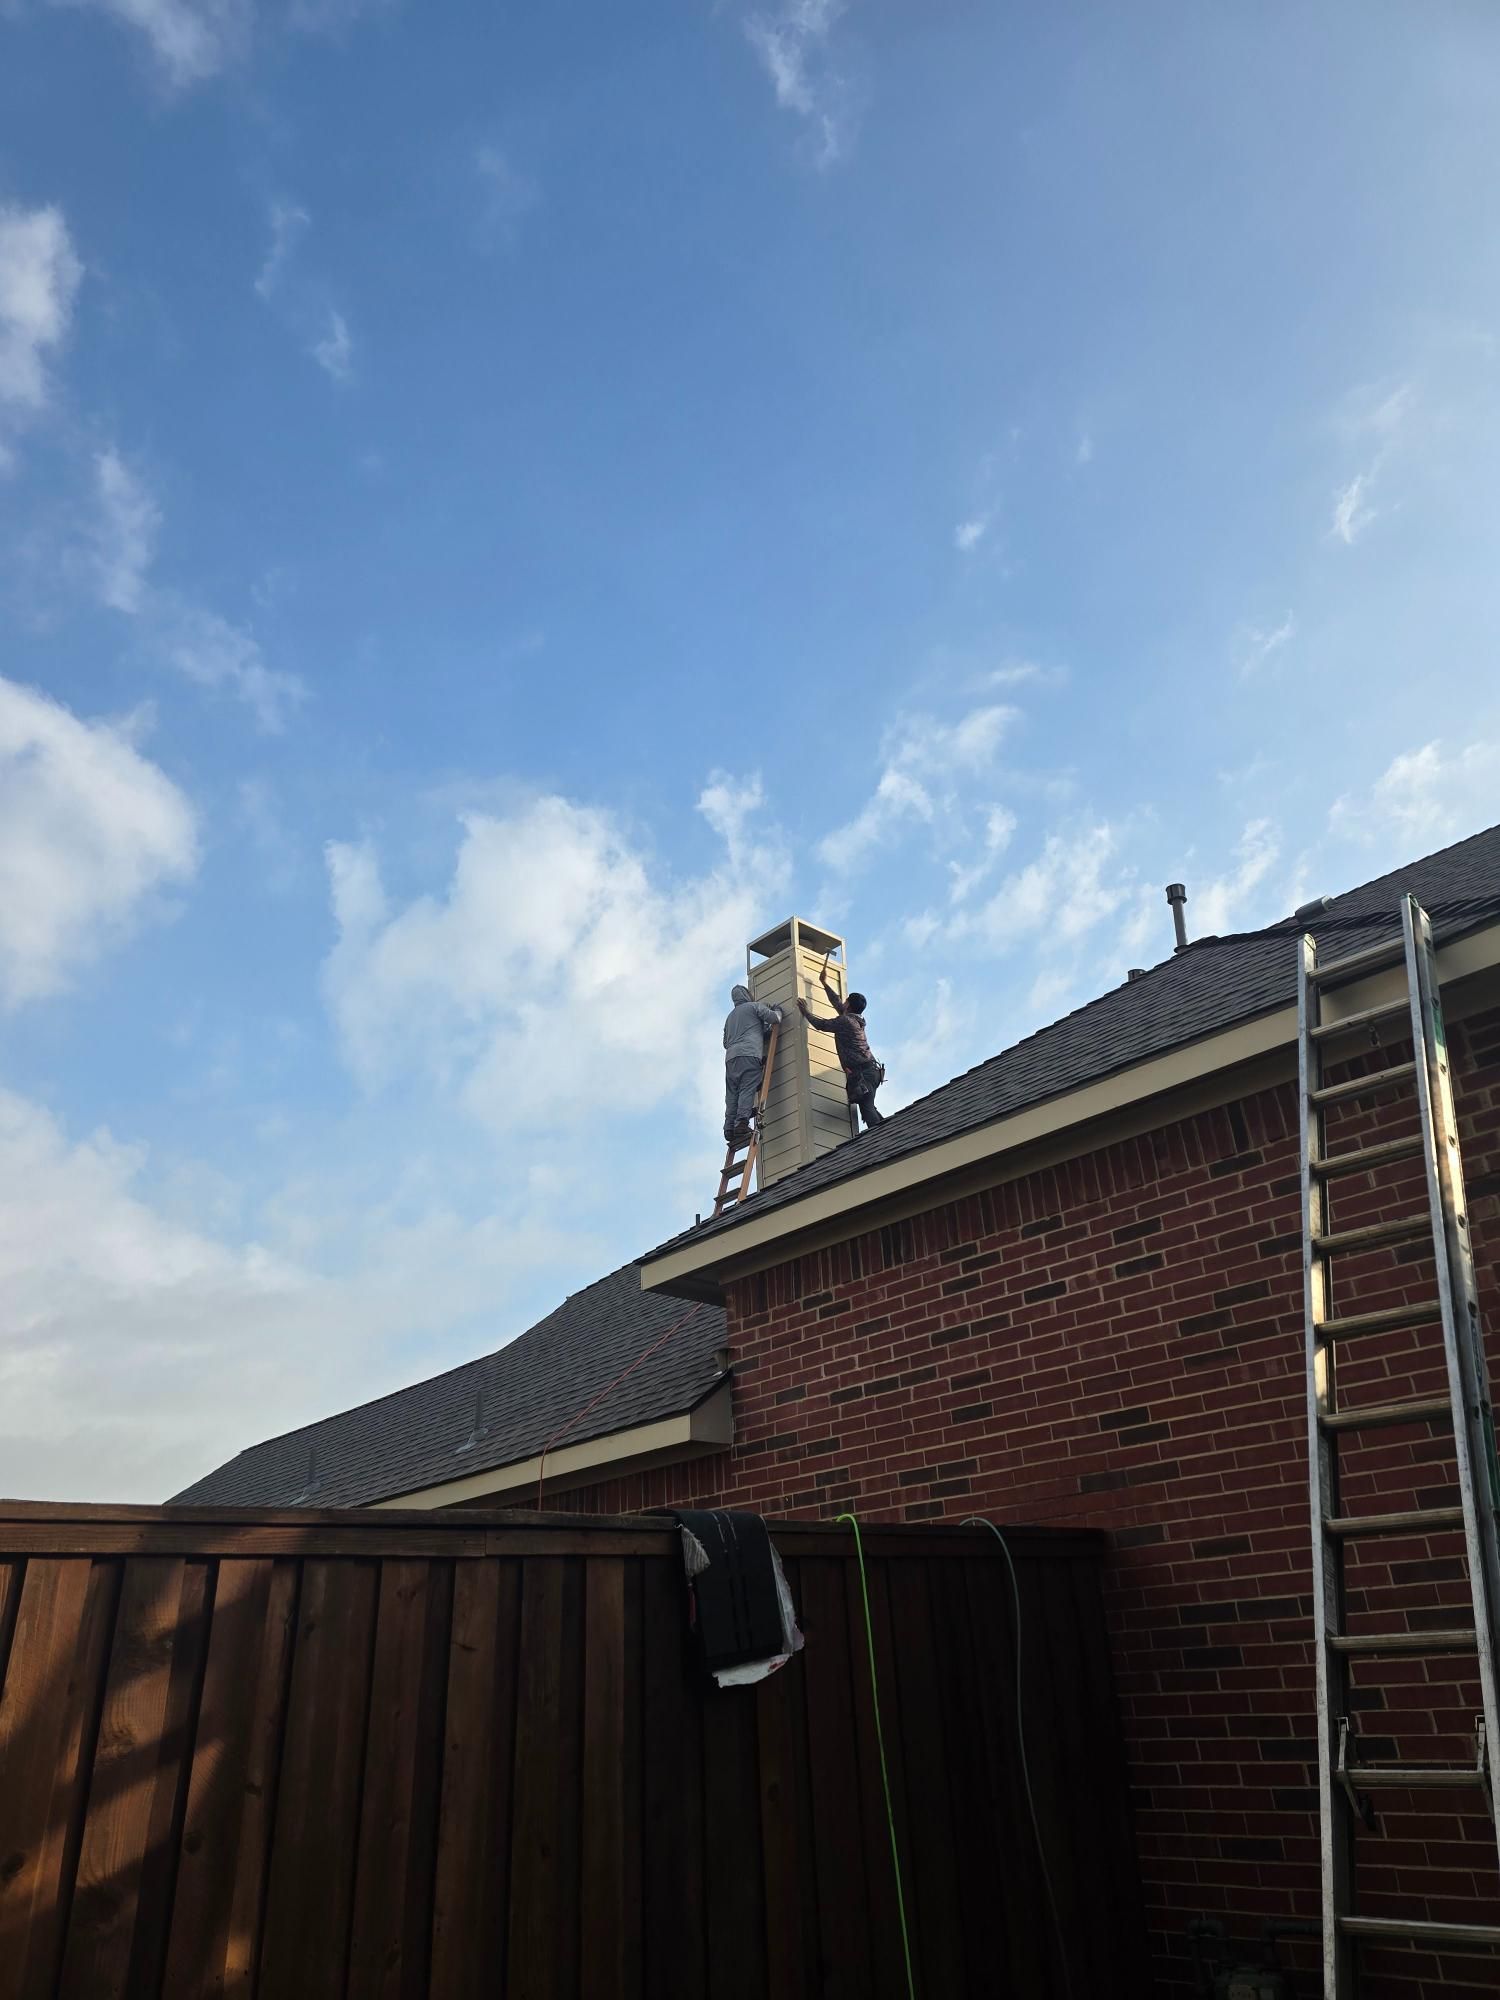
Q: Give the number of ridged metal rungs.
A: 11